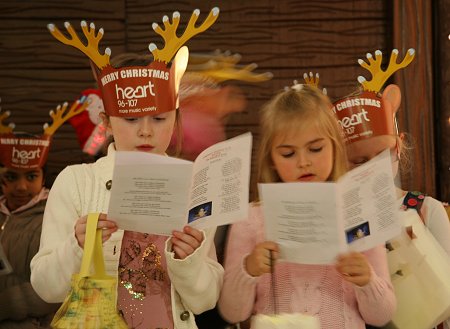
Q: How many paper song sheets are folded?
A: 2